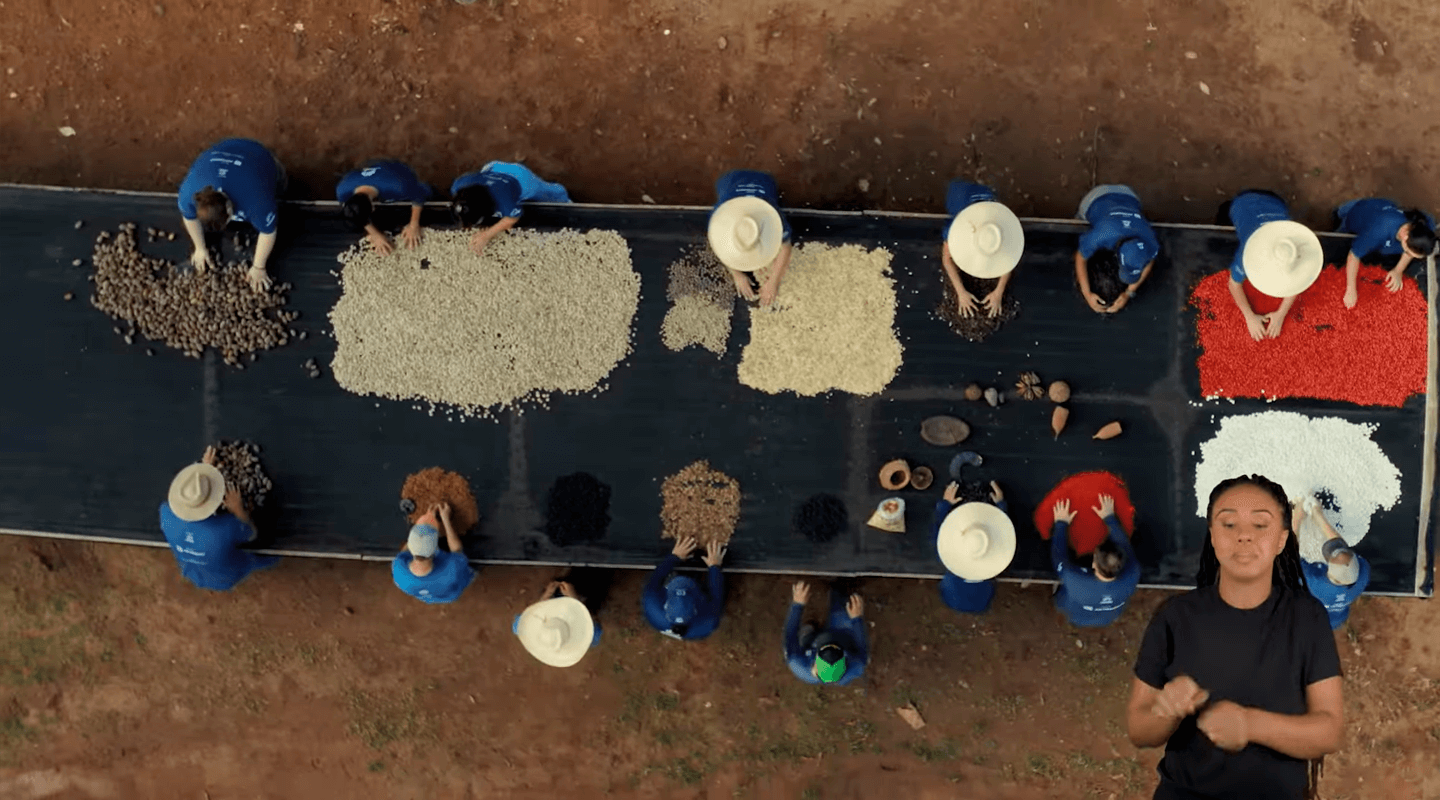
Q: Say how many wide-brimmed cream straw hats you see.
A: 6